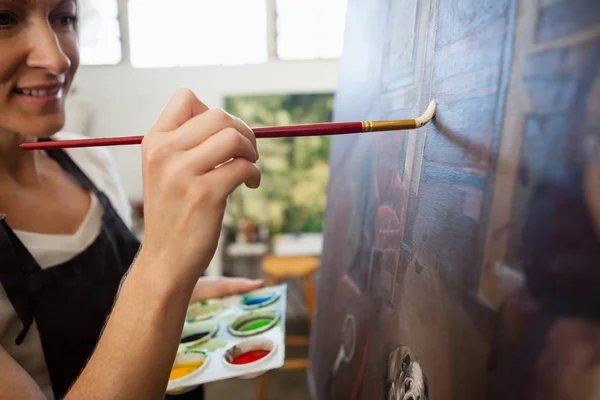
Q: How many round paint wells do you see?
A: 6